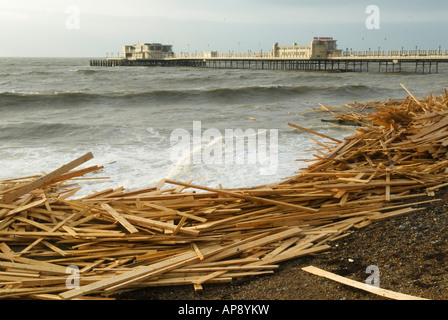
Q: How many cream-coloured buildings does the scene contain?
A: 2